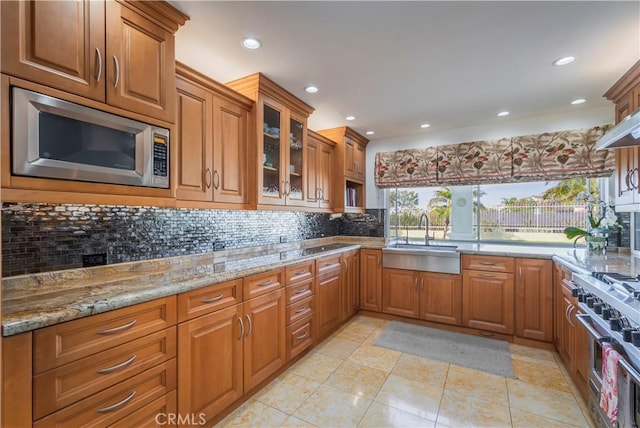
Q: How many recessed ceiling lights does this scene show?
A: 8